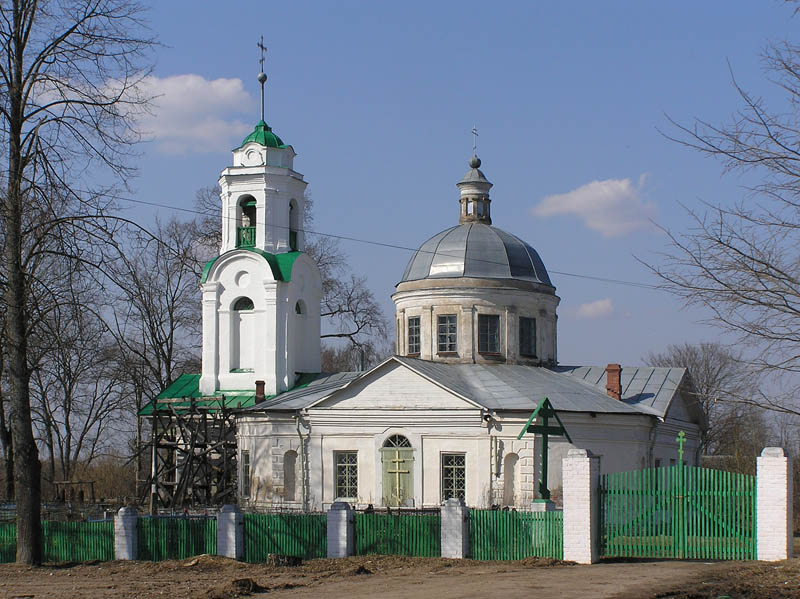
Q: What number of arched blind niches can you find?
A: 2